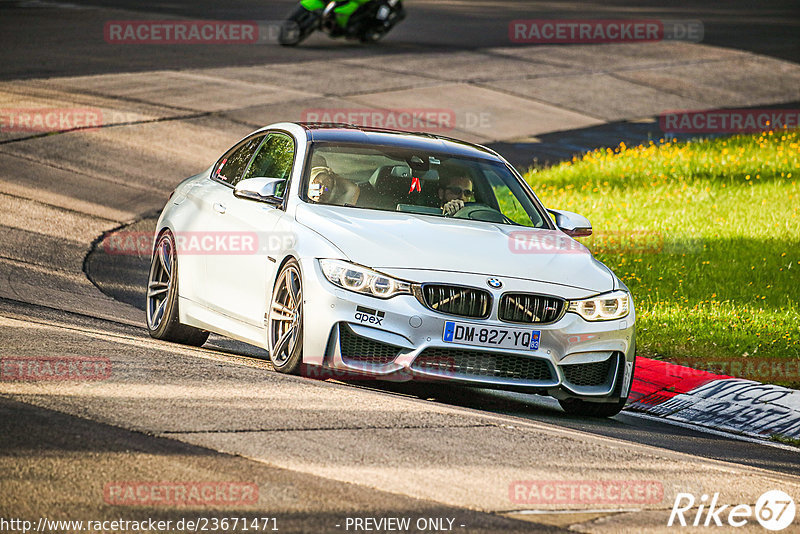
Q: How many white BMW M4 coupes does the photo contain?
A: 1